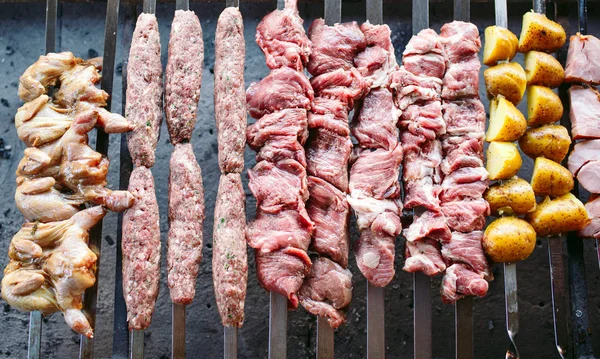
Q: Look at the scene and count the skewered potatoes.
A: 12